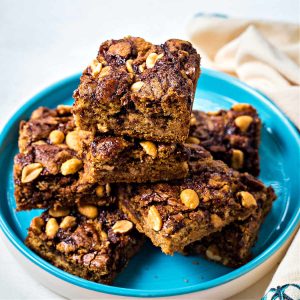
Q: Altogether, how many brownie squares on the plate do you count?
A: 7